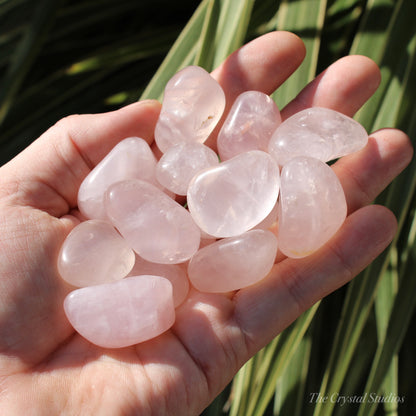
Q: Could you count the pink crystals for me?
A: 12